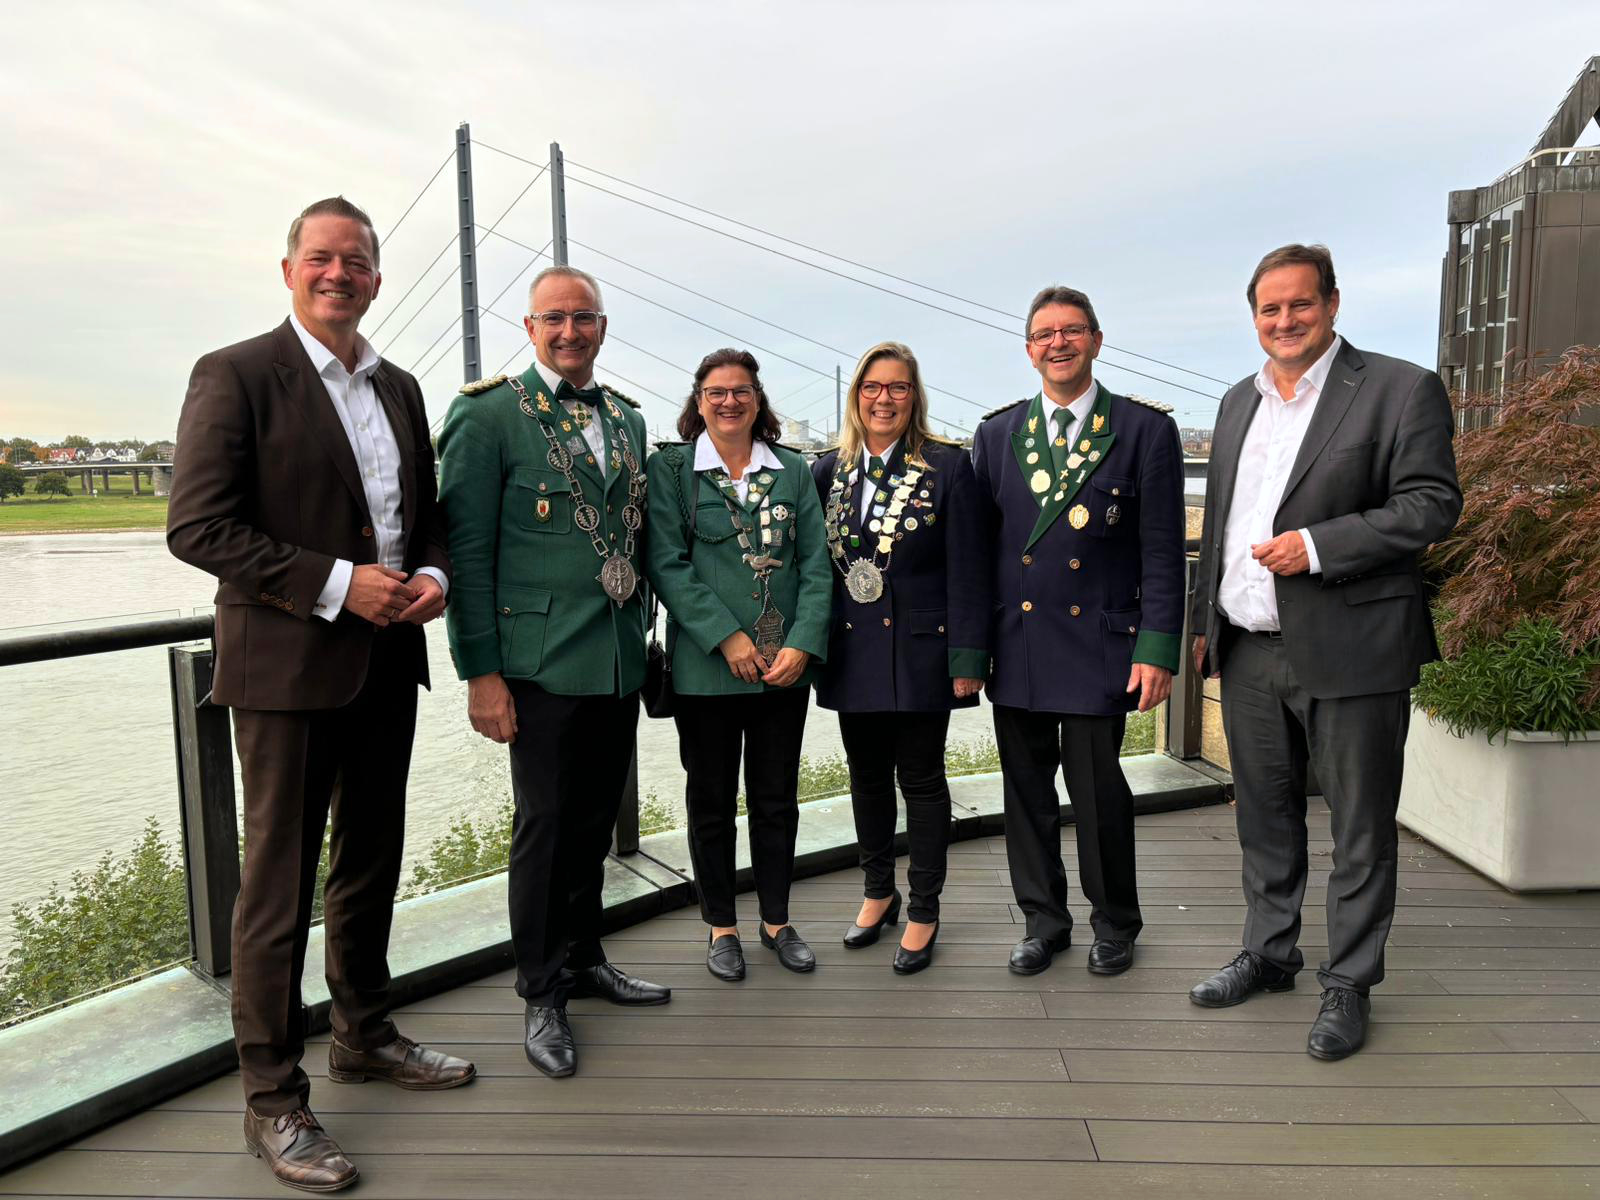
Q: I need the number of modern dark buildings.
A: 1